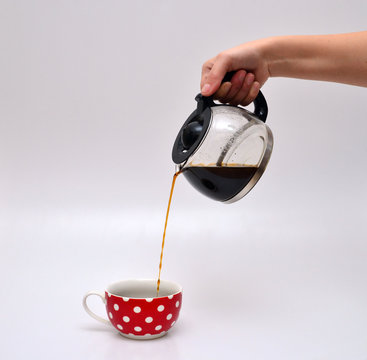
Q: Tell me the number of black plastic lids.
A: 1